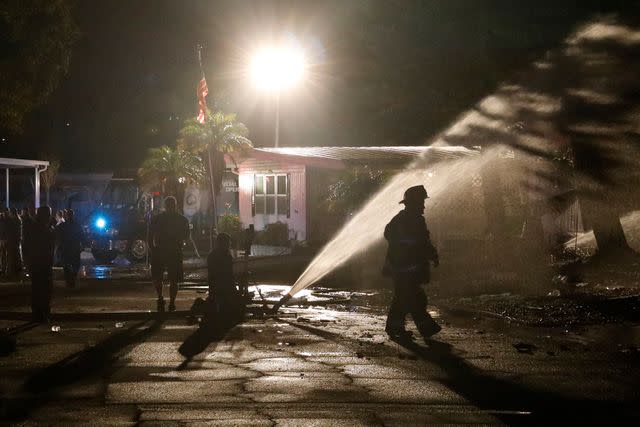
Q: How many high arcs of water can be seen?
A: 1